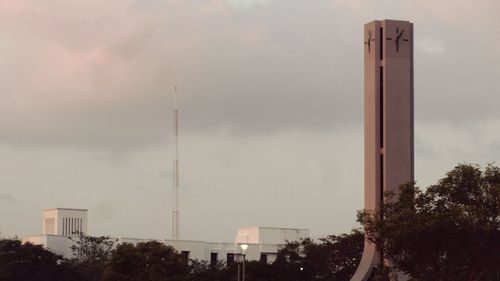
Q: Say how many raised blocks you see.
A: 2